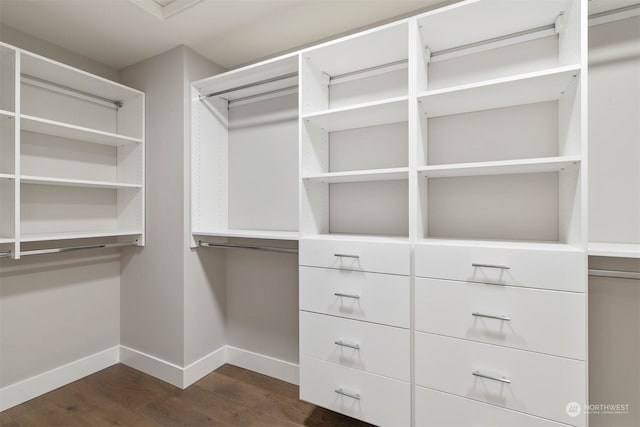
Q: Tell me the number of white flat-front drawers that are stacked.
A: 8